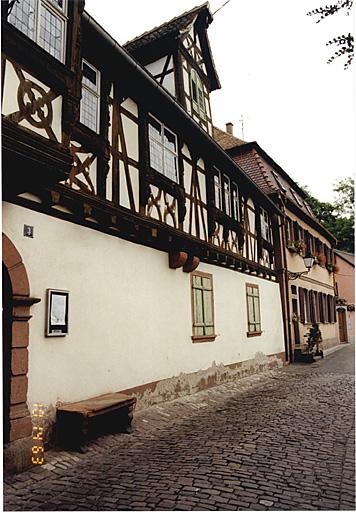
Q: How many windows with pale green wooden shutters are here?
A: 3